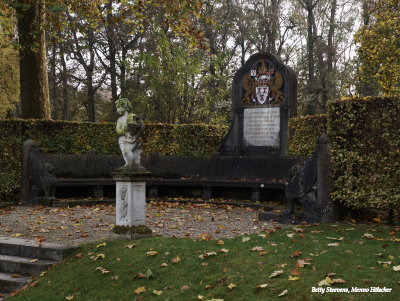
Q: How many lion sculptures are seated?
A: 2